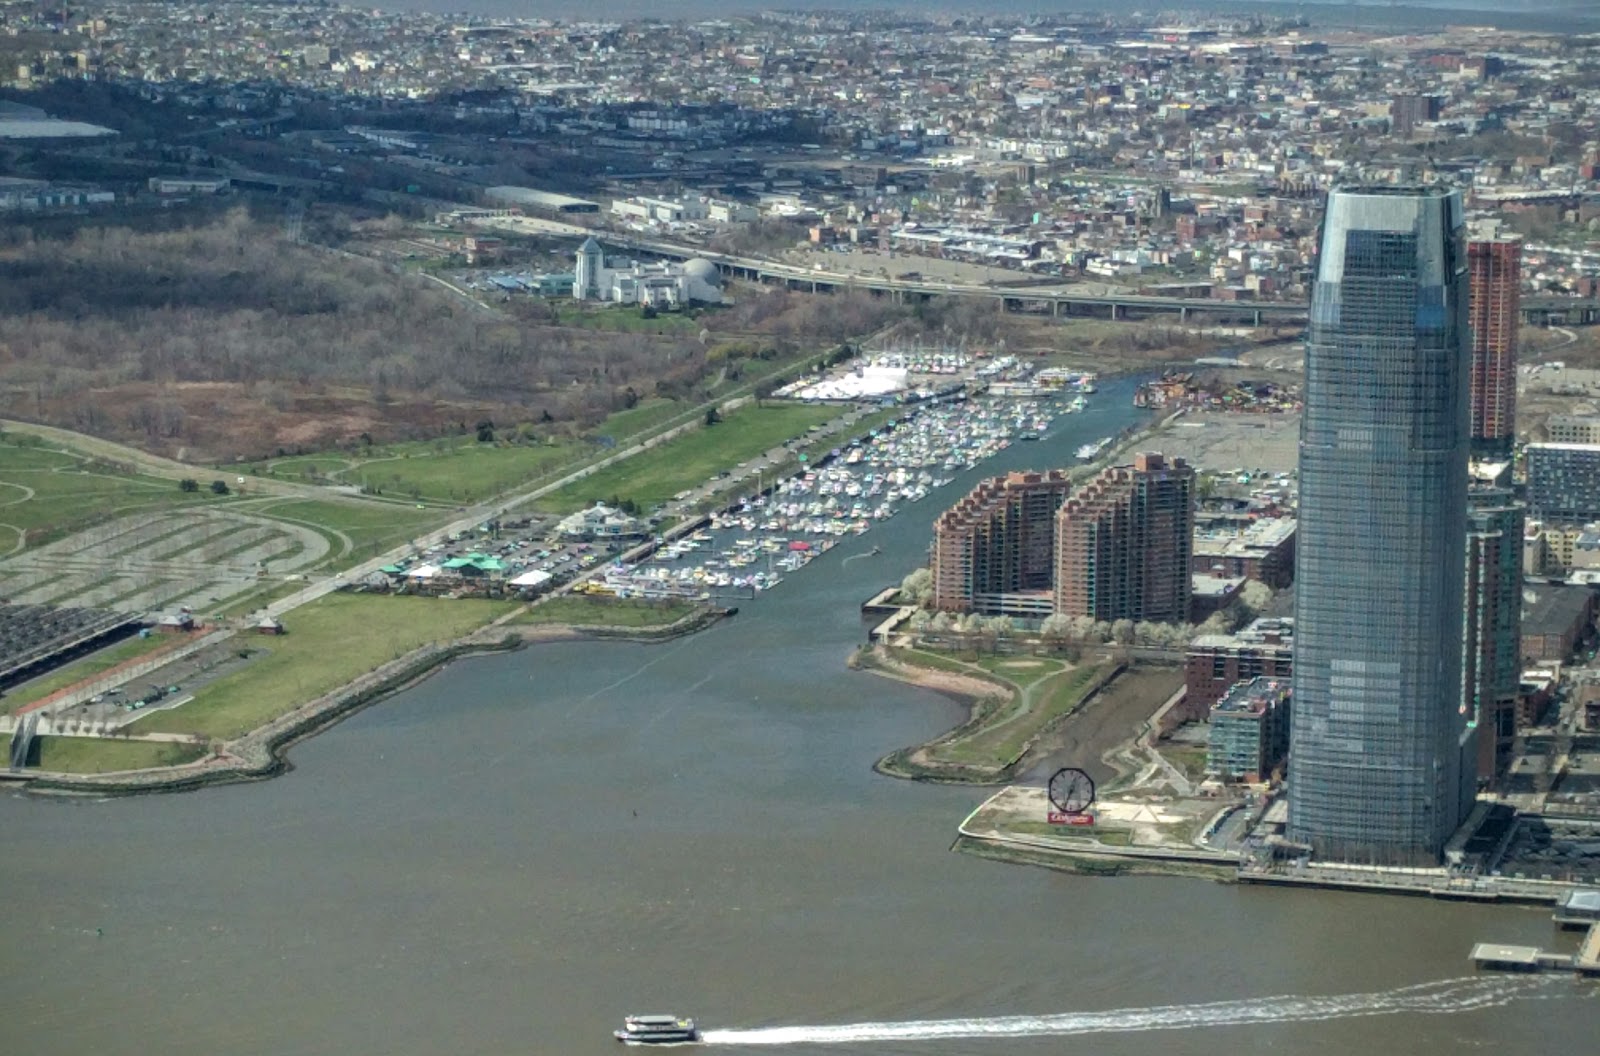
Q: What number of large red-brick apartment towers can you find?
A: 2